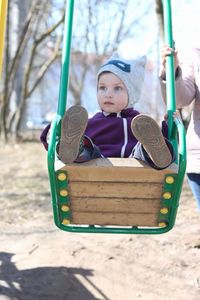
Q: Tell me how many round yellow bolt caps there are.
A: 8